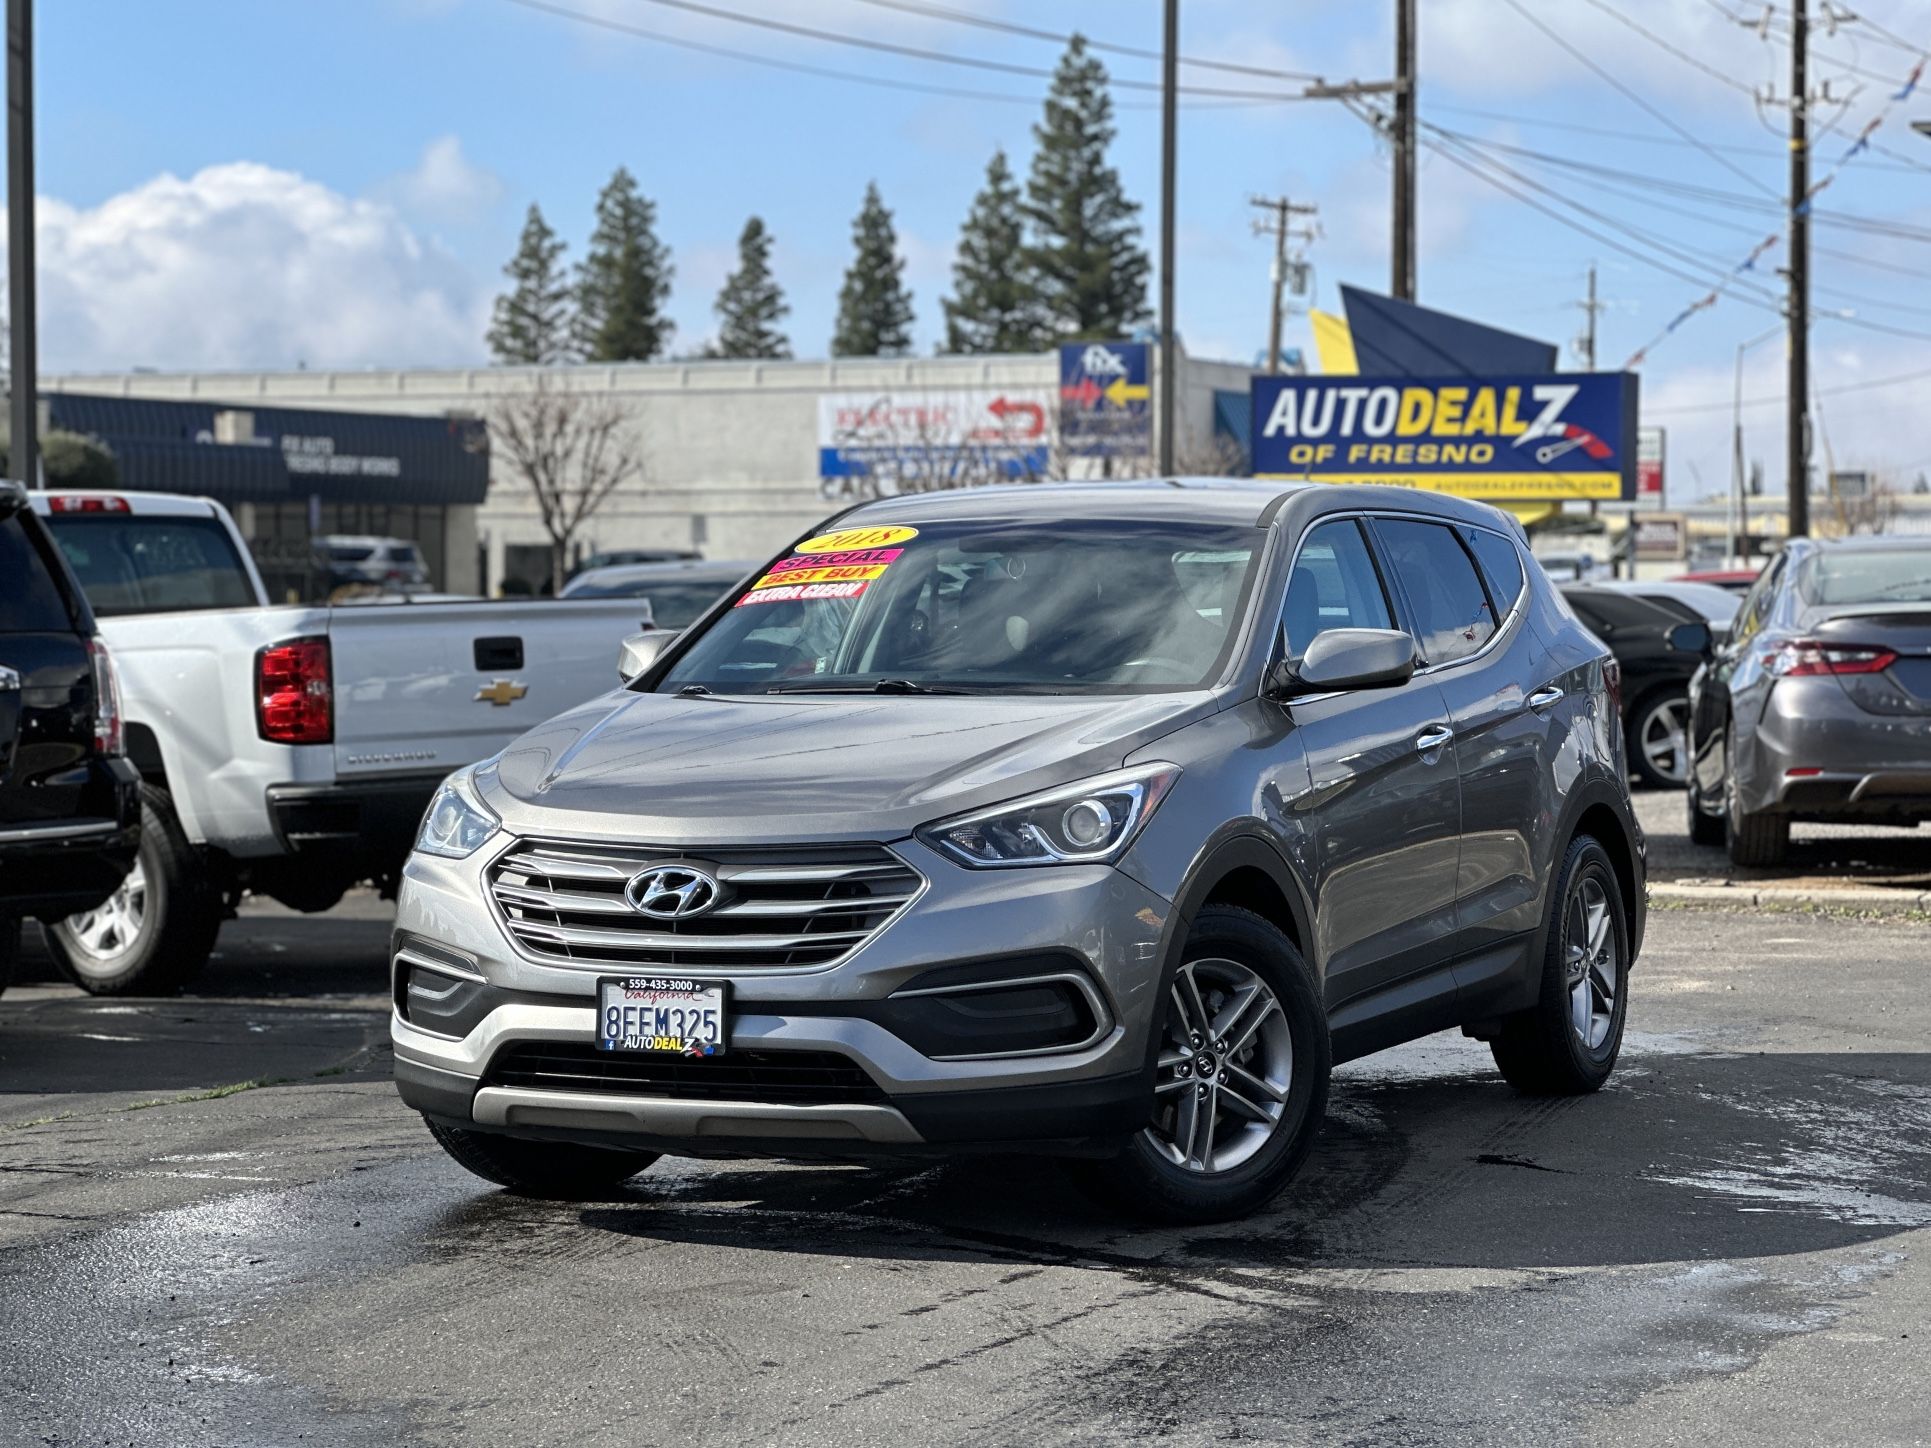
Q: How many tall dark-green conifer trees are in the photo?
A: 6